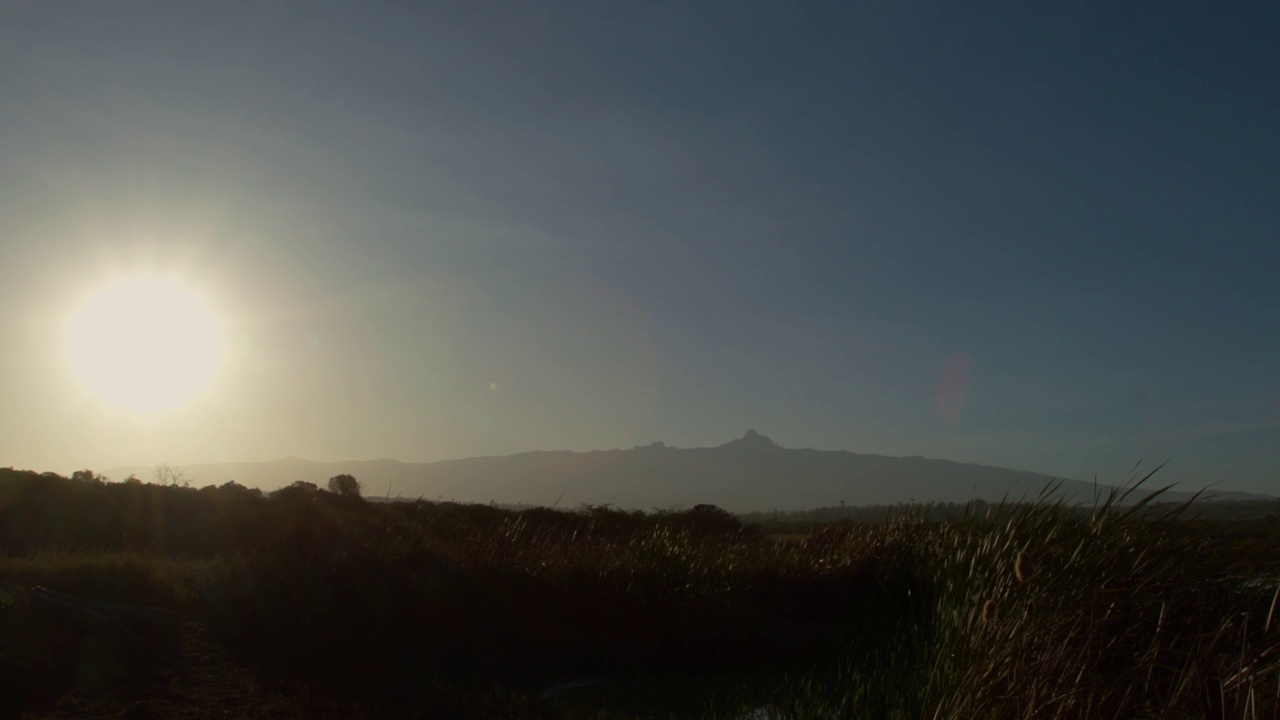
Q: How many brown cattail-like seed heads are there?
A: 2